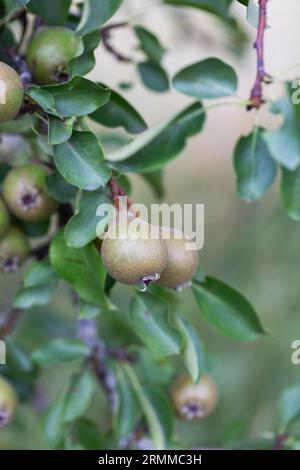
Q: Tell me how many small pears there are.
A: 9